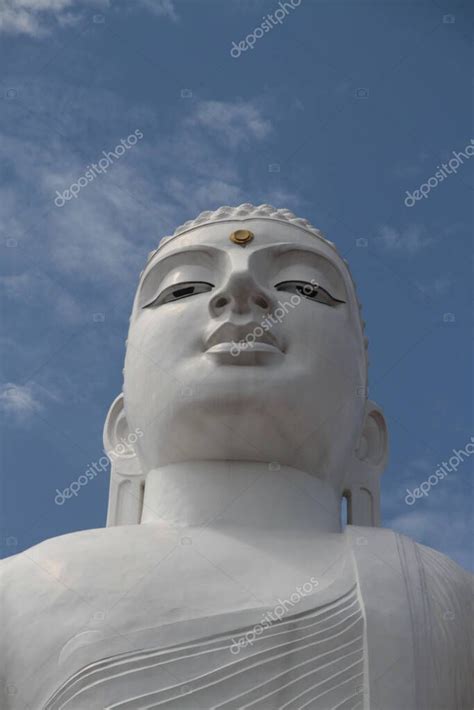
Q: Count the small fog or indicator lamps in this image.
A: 0